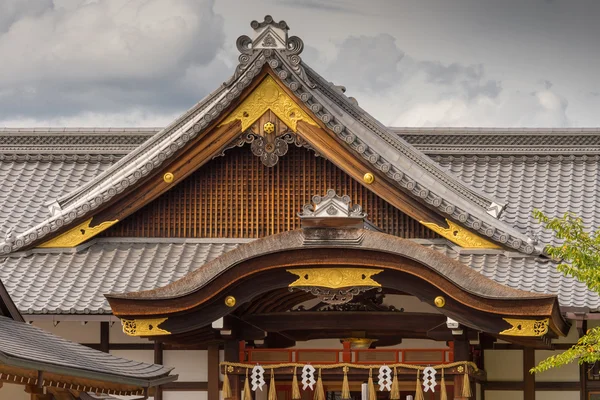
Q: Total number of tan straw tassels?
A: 11